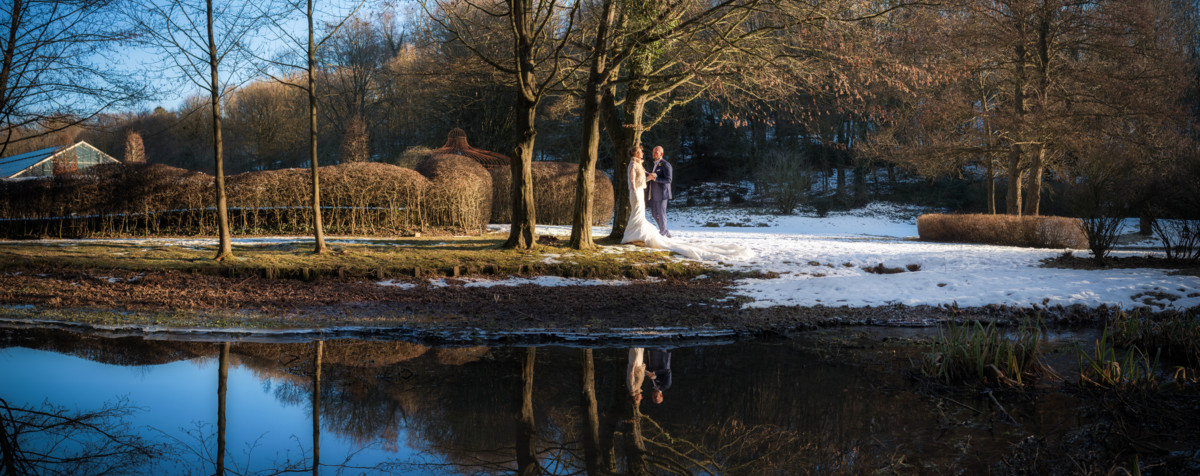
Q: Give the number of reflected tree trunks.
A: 5